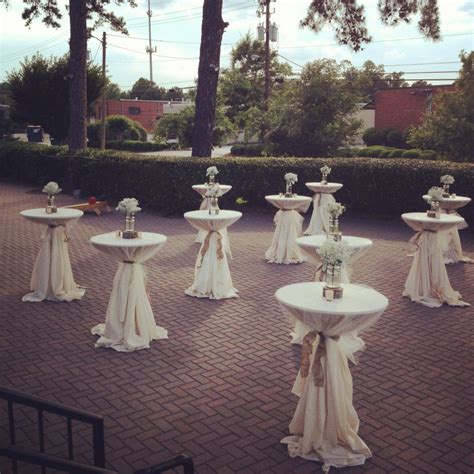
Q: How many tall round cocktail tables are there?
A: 10